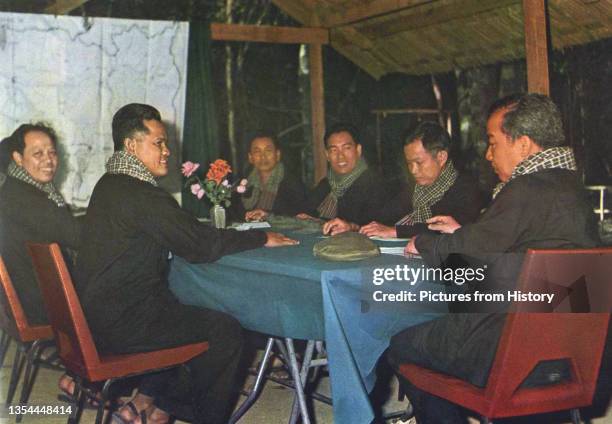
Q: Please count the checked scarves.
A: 6